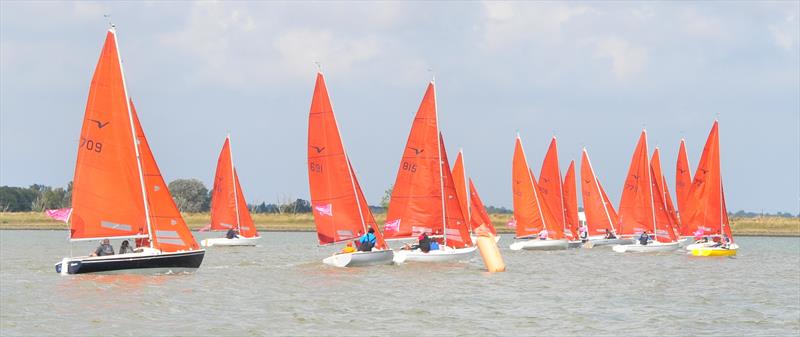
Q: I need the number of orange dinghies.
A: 13